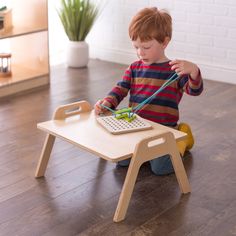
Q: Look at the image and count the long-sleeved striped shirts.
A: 1